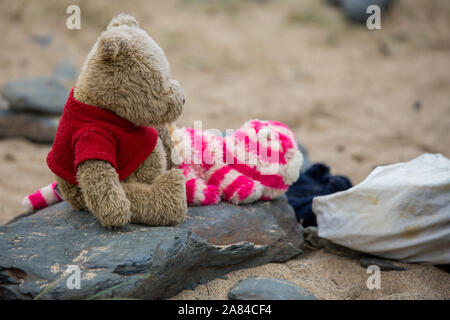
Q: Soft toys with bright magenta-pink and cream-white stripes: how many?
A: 1